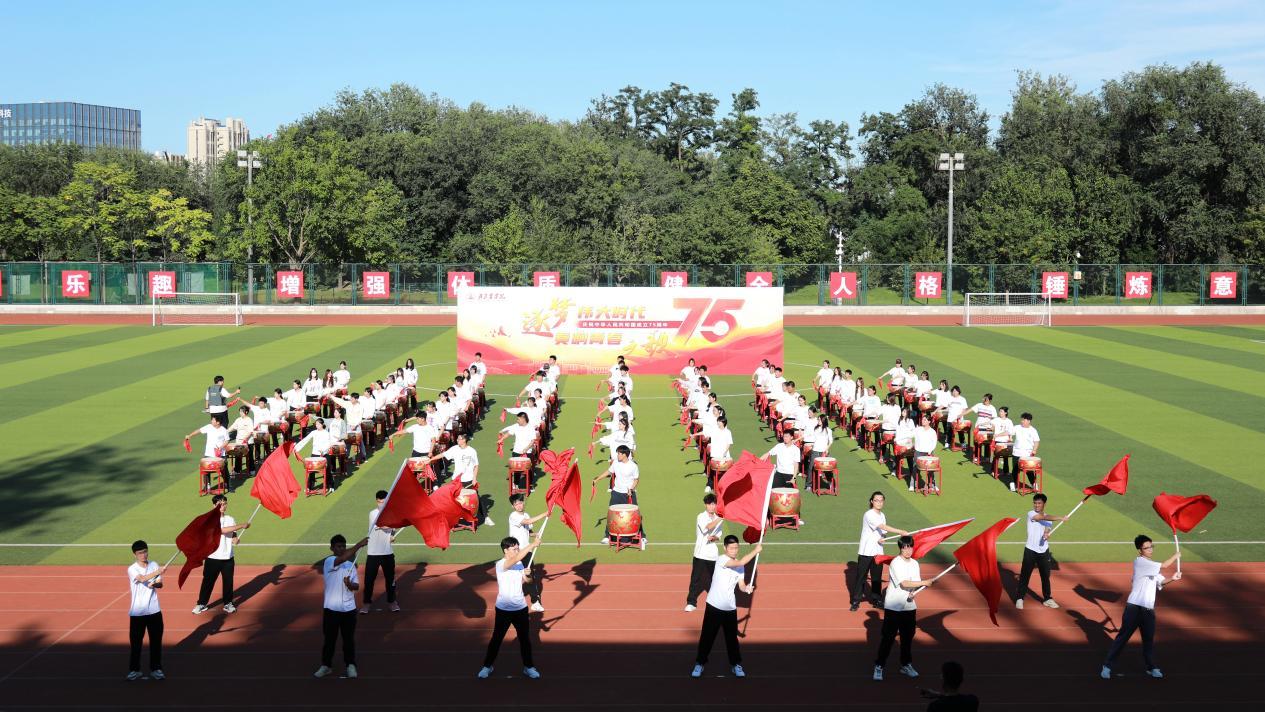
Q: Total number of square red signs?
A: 13